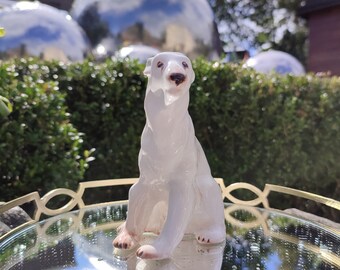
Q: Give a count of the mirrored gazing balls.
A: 4